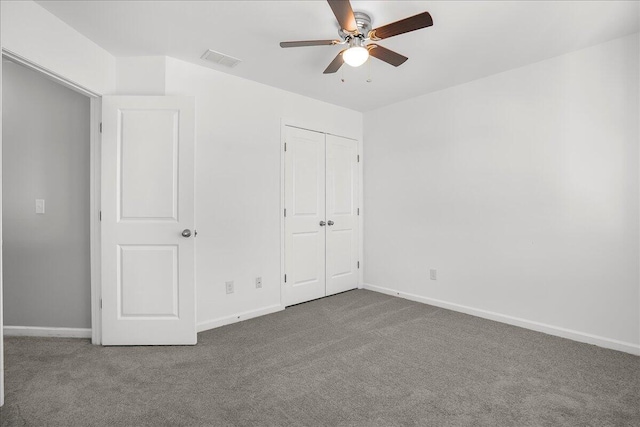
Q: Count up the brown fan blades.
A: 5